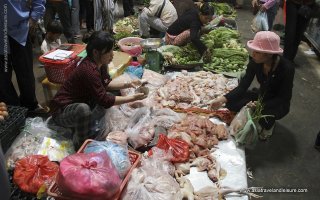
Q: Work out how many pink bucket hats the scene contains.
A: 1